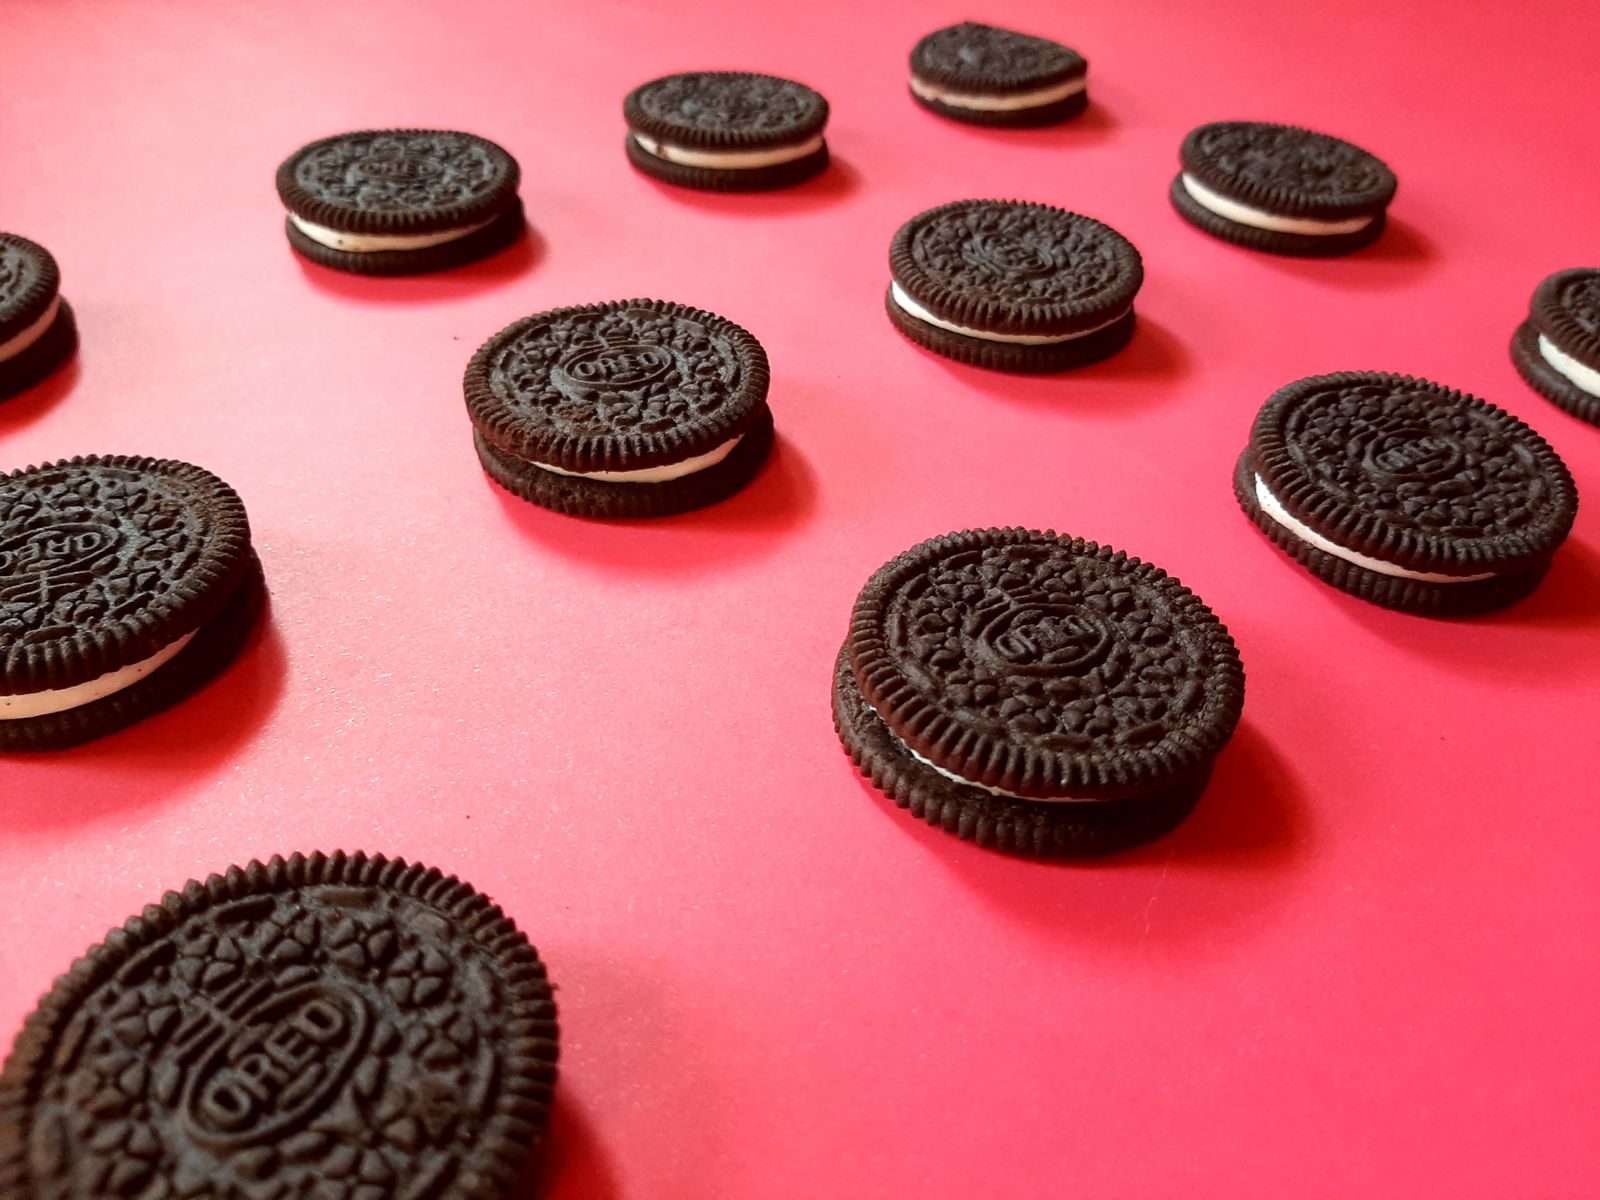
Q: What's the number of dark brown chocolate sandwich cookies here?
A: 12